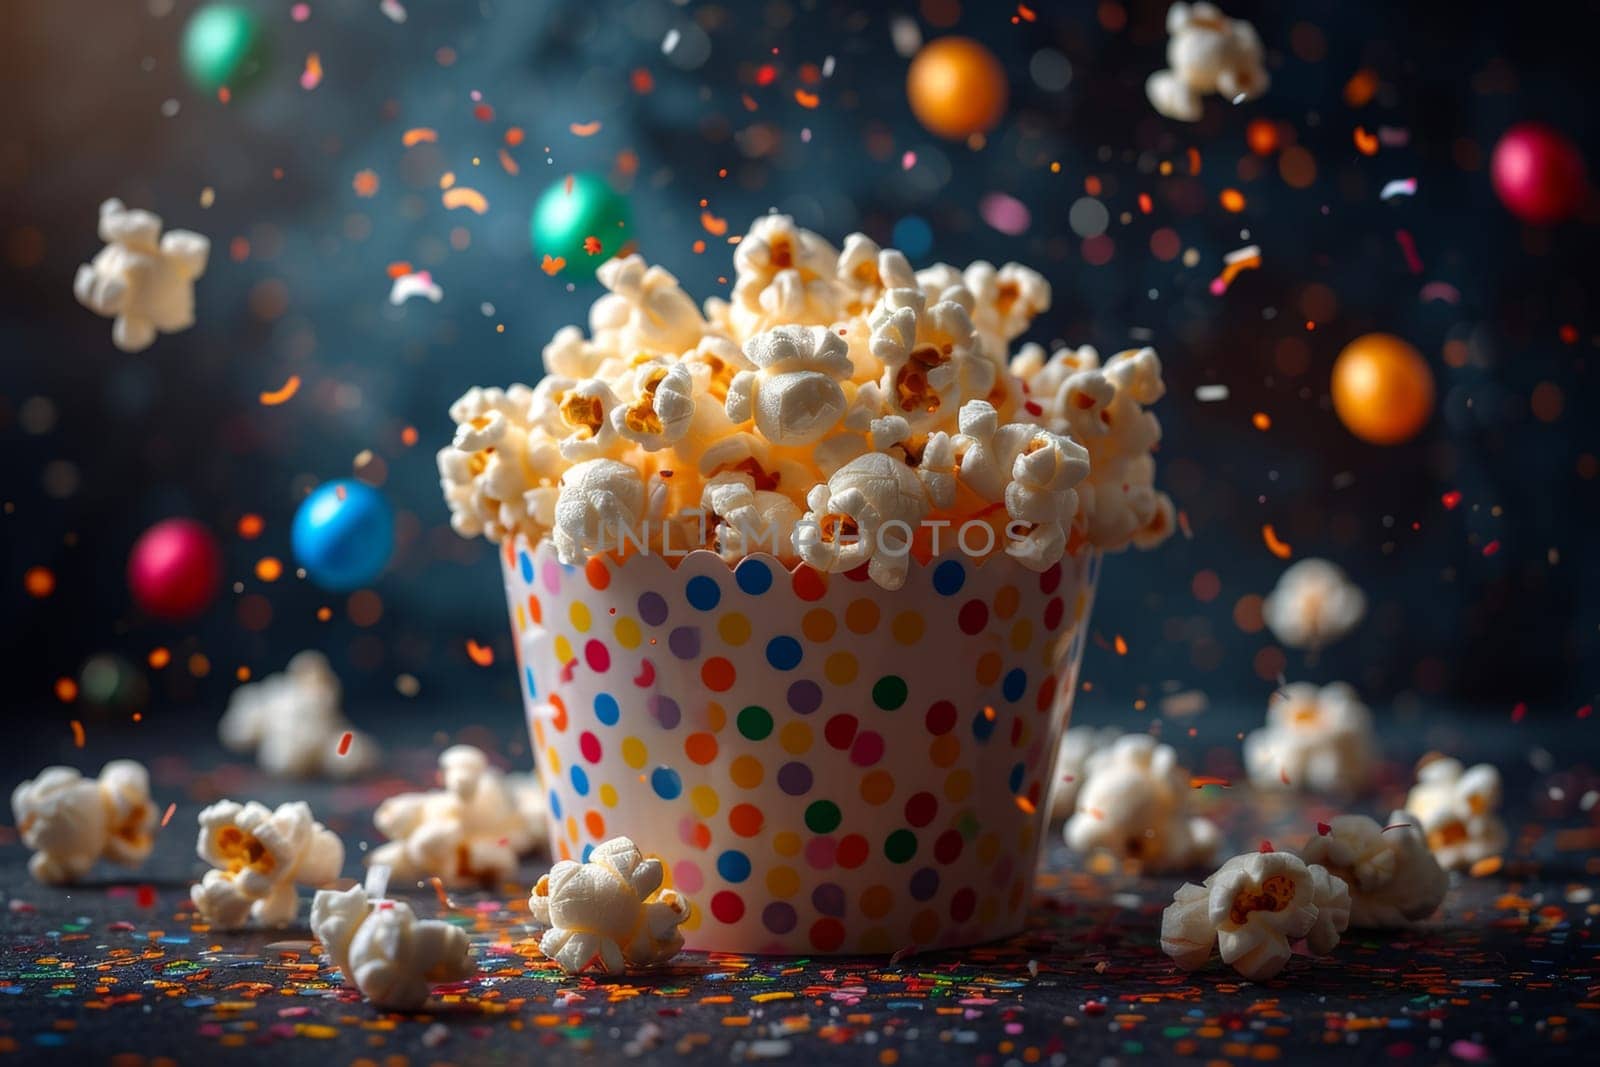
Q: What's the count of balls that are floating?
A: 7